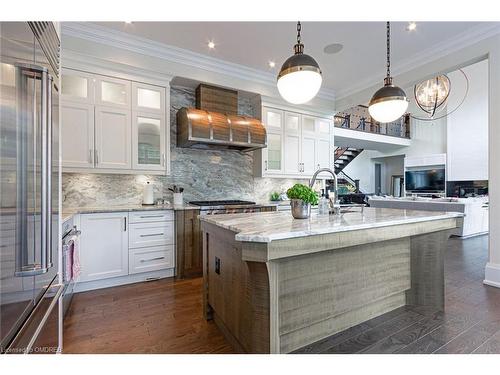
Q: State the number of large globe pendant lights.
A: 2